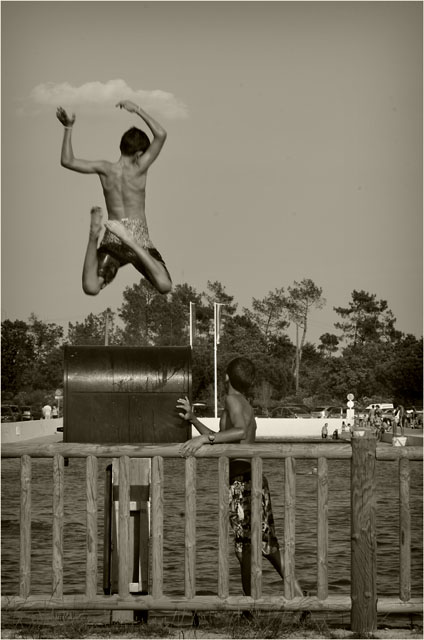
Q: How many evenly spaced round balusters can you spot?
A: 11